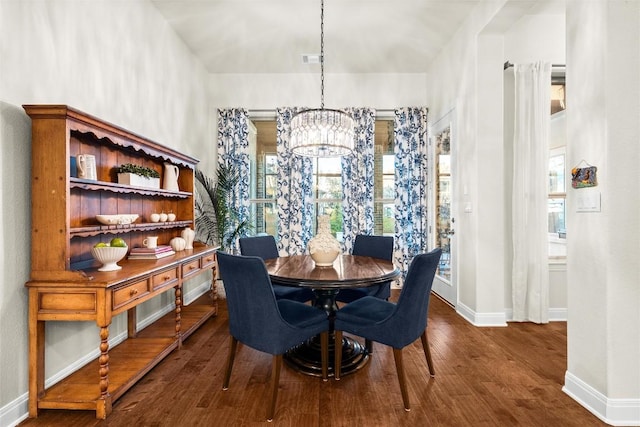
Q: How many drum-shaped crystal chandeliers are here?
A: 1